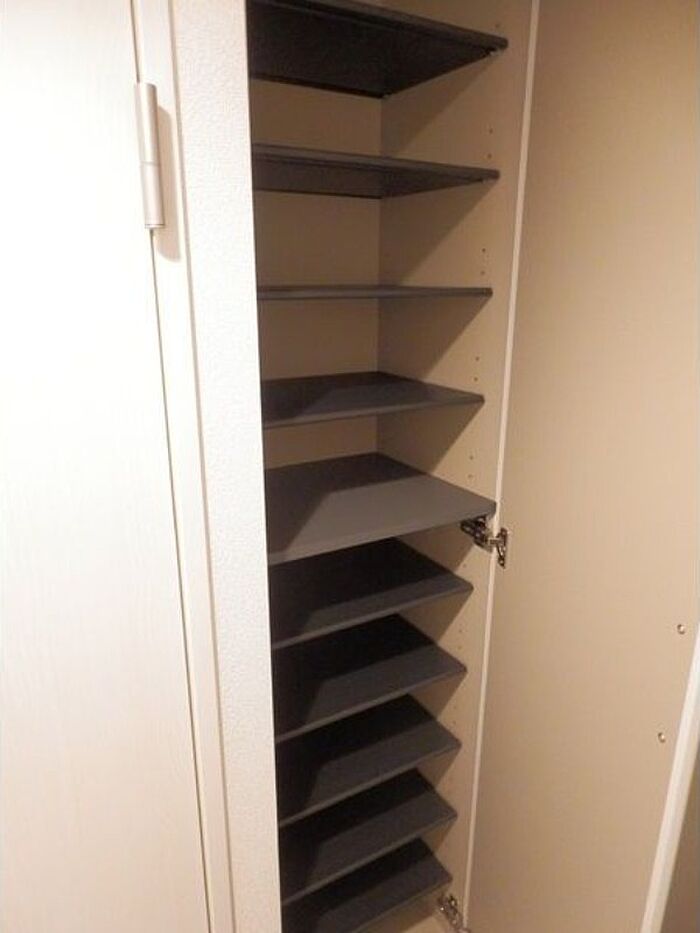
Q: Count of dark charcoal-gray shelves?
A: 10